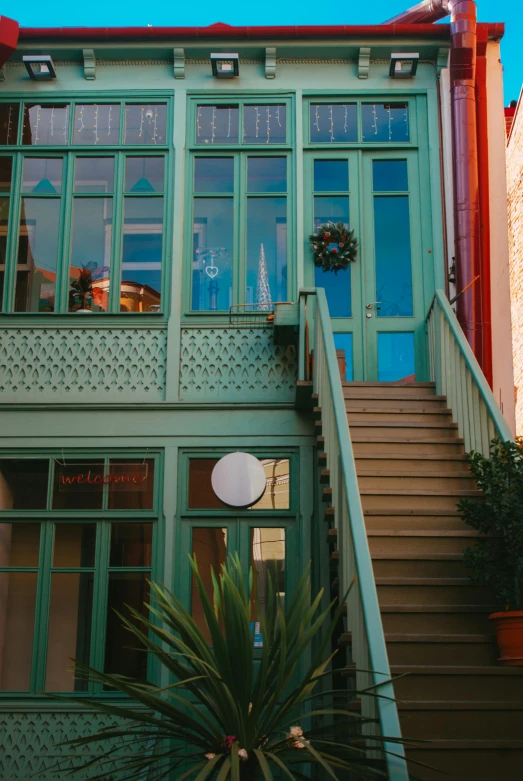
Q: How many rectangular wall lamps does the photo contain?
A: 3